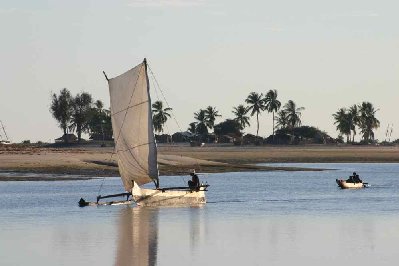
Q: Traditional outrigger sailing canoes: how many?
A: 1